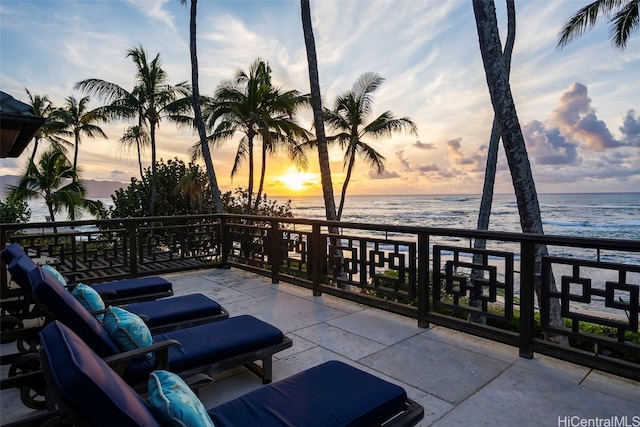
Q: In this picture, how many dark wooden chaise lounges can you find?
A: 4